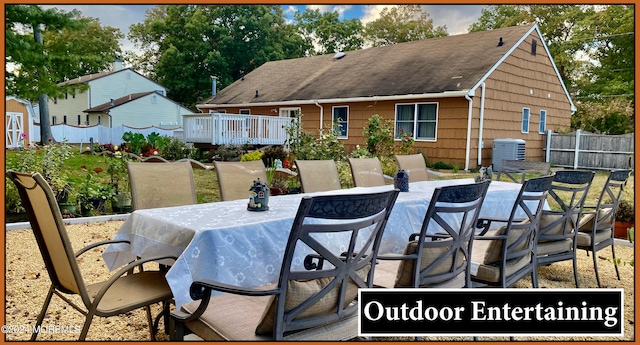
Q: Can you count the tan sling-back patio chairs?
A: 6